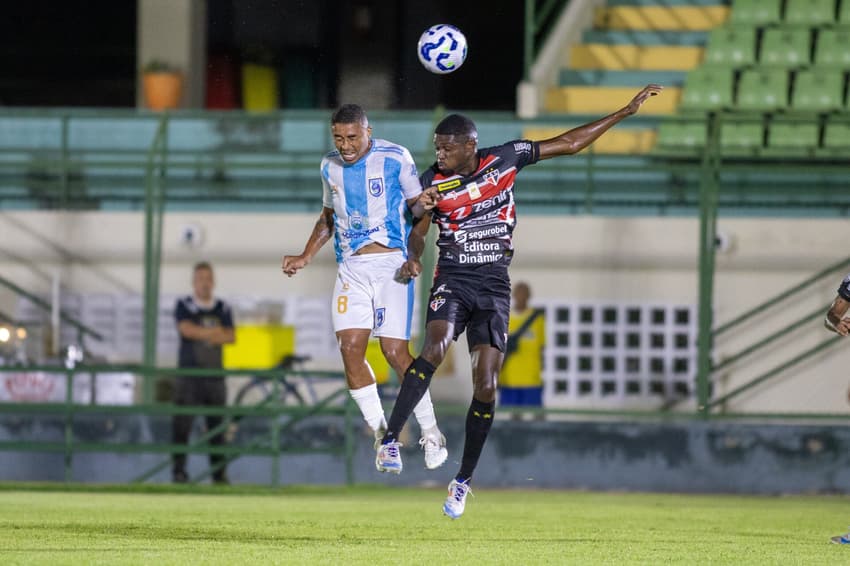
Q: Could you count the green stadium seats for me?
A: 13